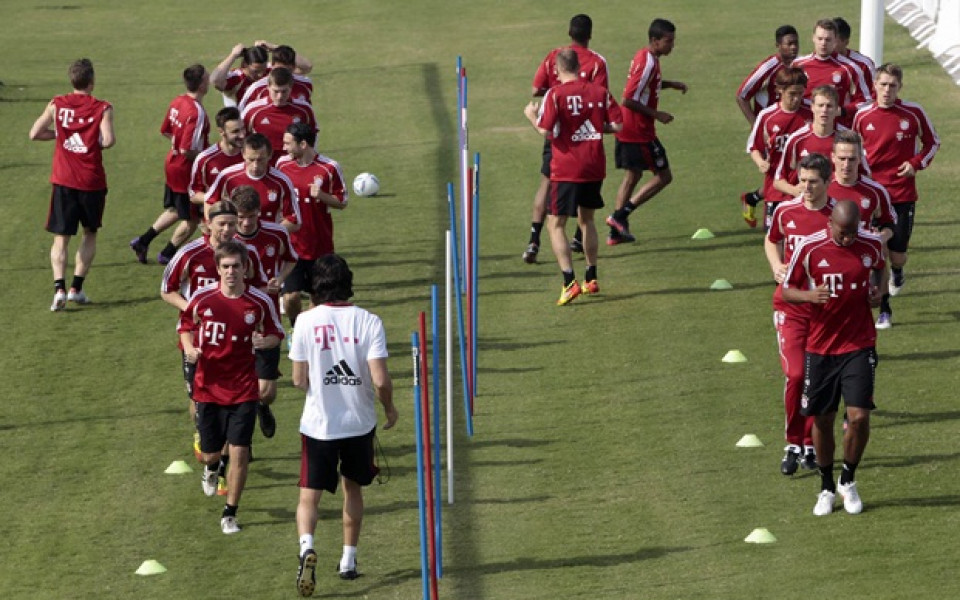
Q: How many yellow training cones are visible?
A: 7